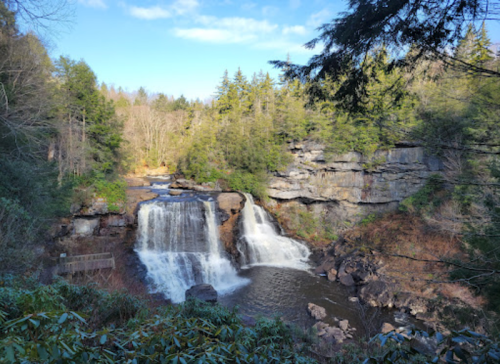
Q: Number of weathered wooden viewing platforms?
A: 1